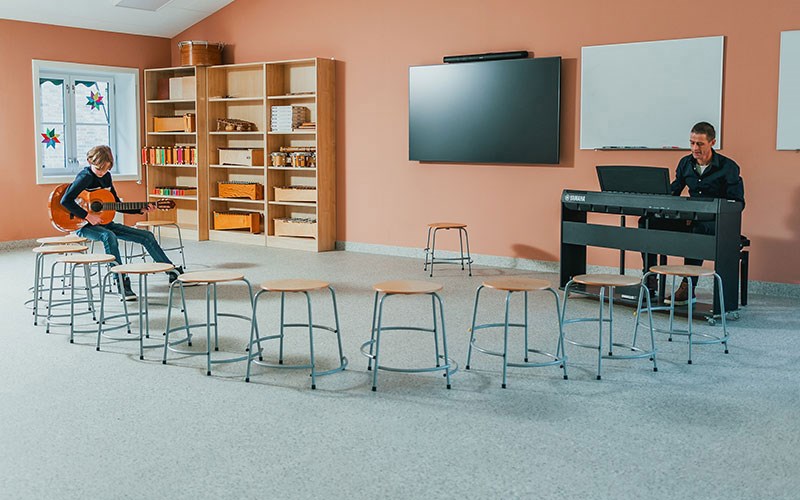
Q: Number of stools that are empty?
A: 12